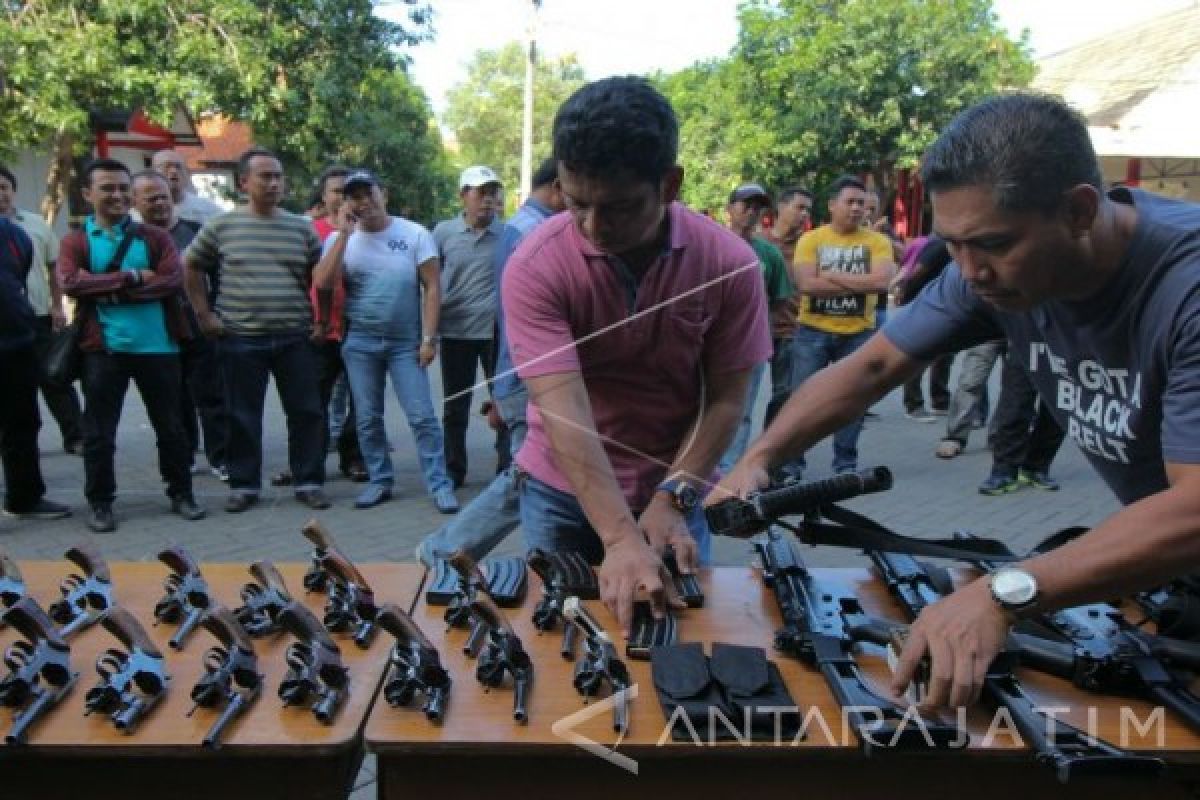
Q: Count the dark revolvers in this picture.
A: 15